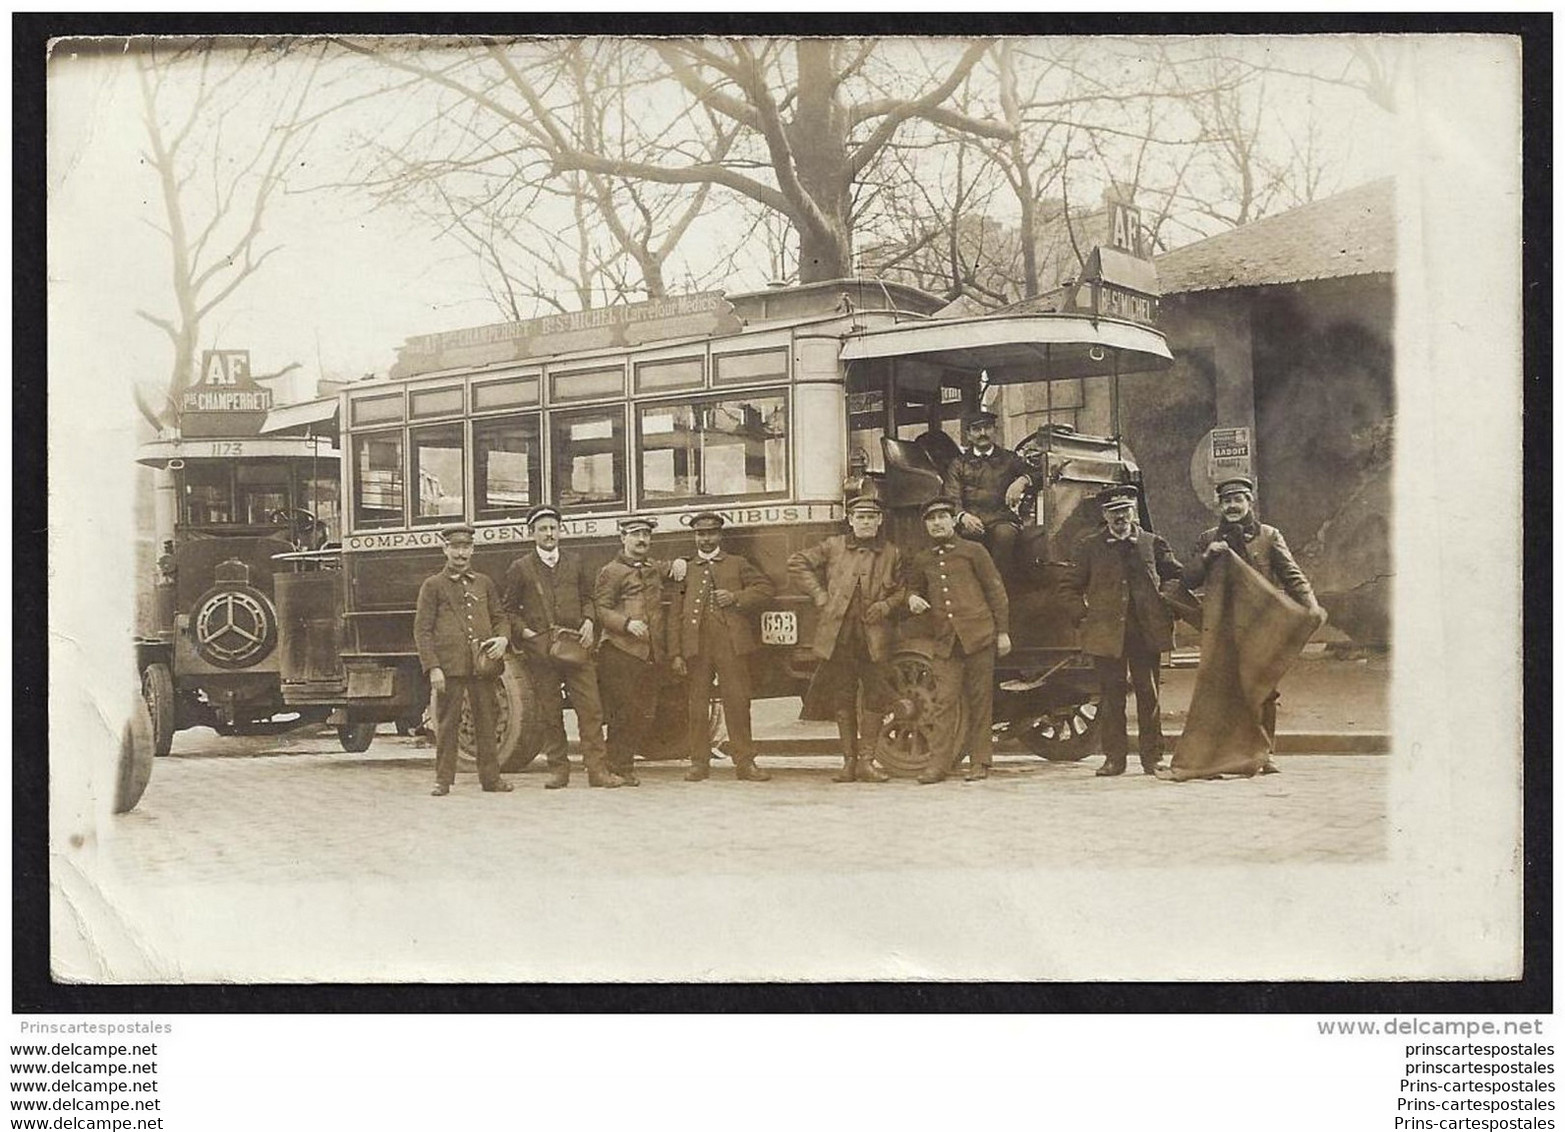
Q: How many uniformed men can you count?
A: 9